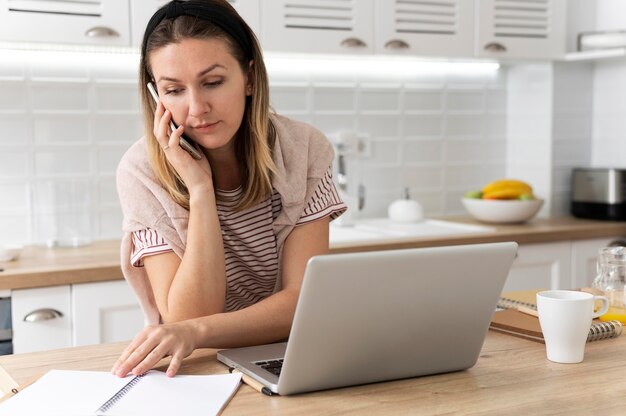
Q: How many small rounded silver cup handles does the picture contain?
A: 5